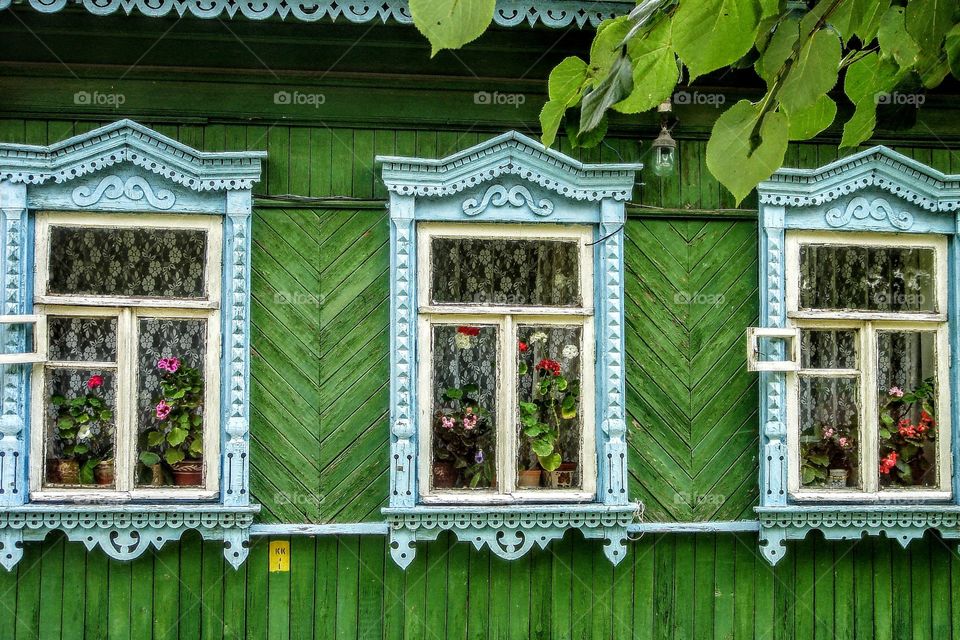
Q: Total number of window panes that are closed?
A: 9